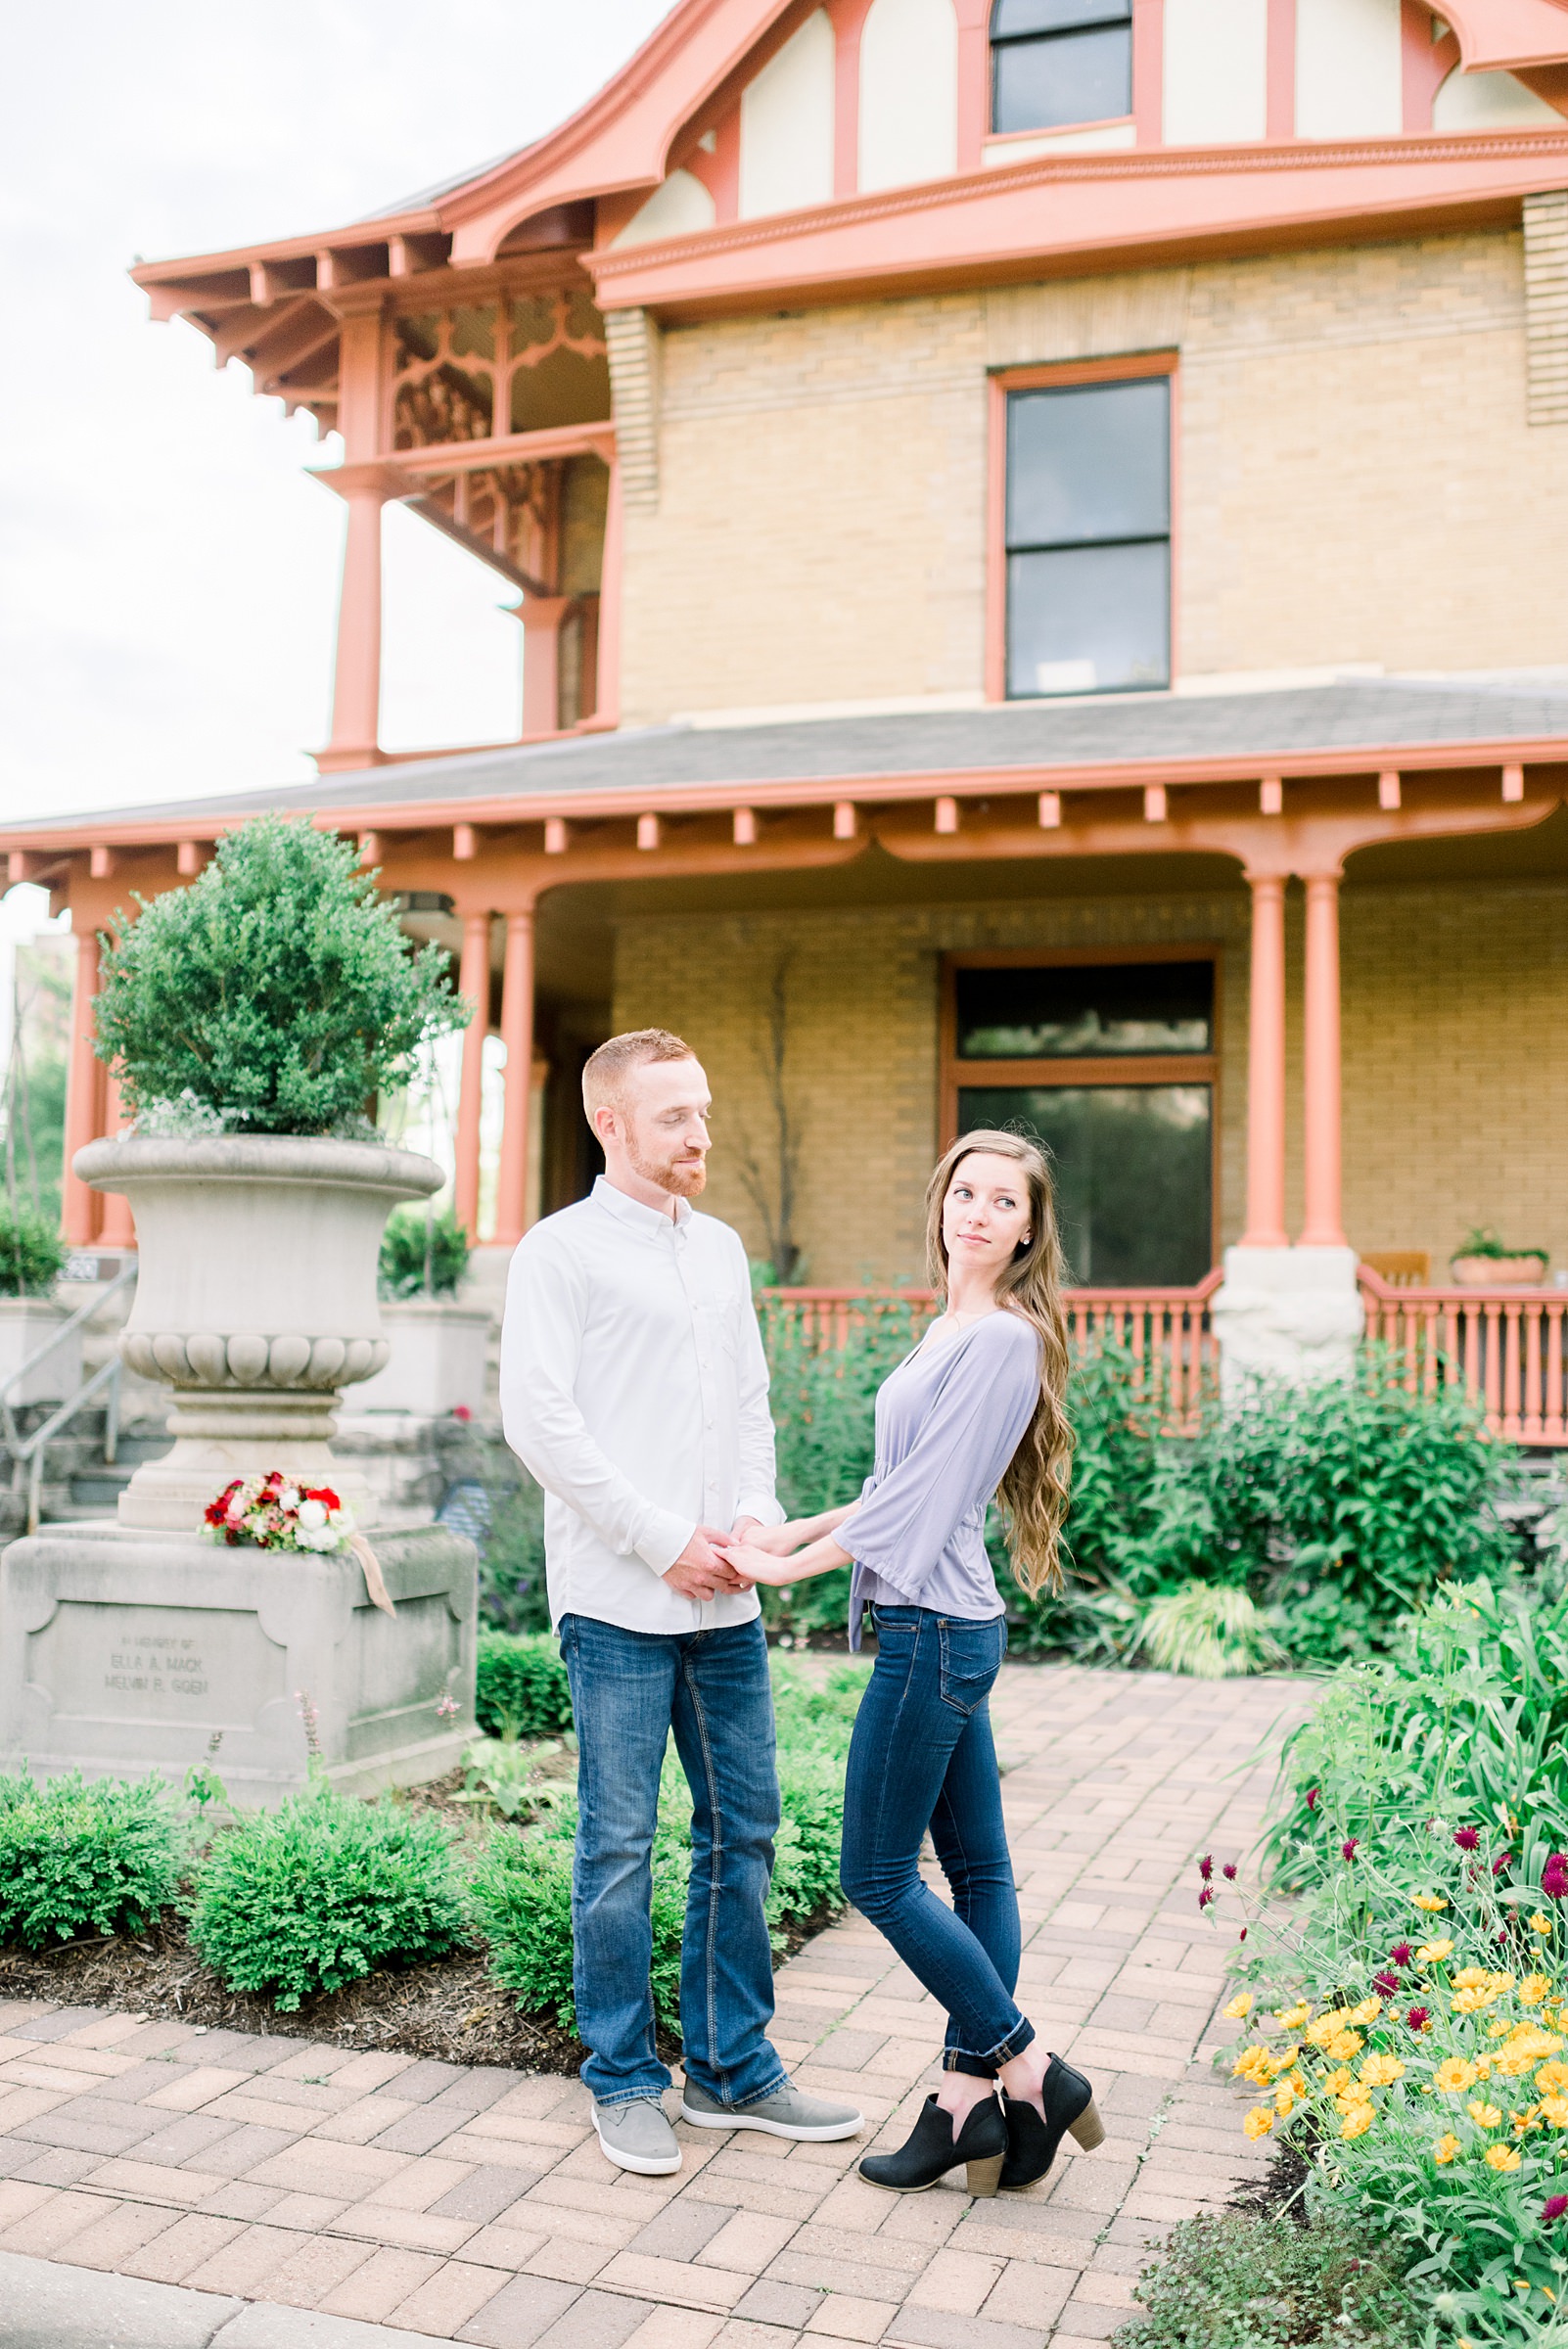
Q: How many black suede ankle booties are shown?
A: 2